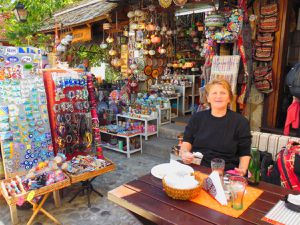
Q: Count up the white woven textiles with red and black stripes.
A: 1